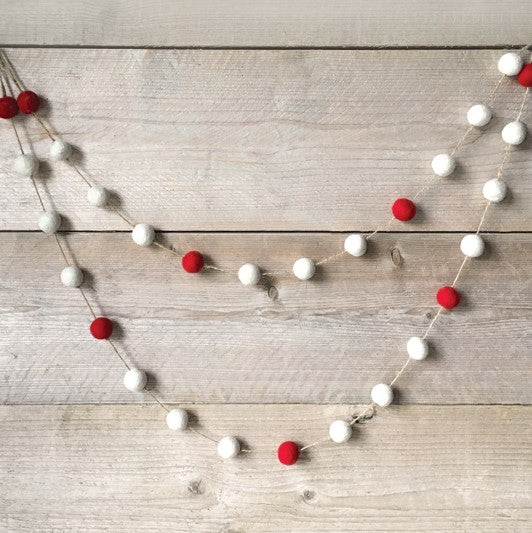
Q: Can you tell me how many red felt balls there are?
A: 8